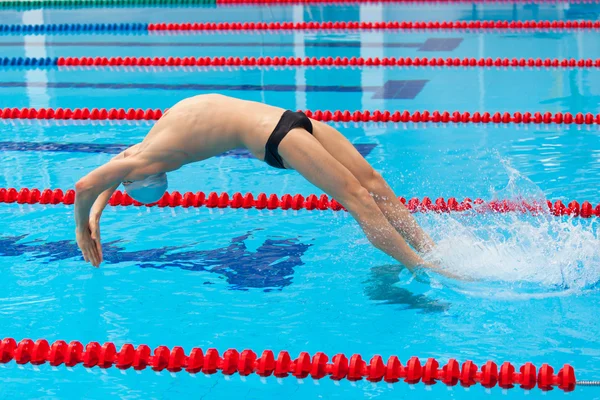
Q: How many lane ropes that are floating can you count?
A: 6